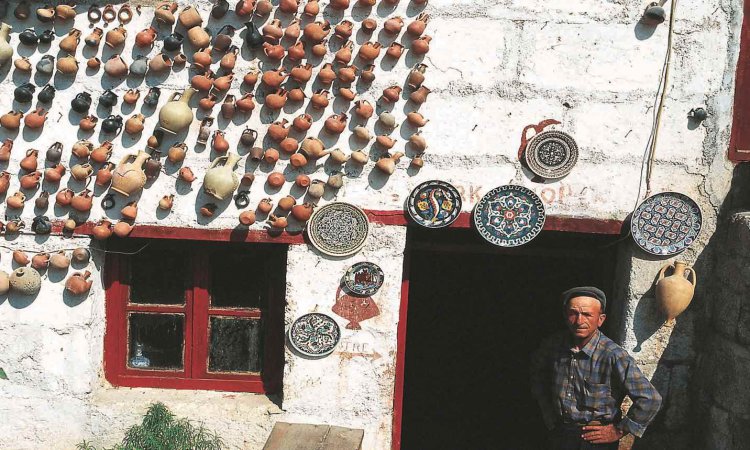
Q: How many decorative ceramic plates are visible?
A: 7